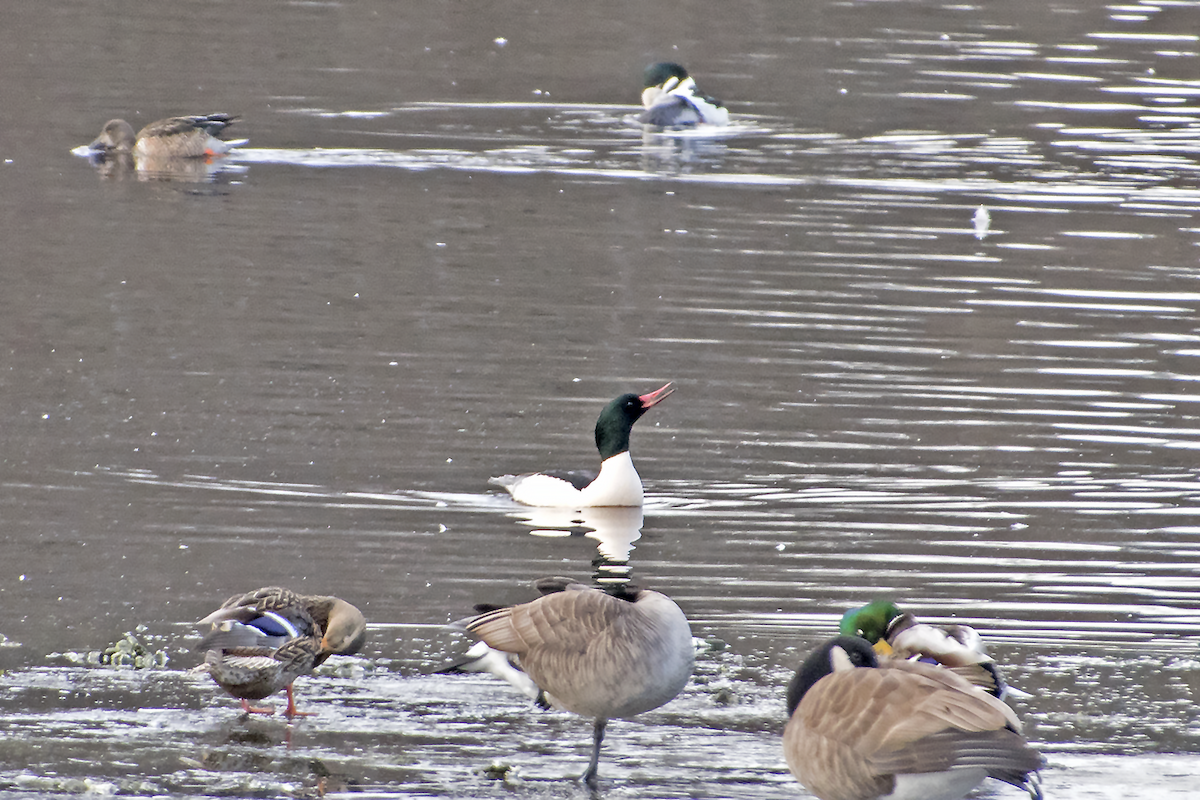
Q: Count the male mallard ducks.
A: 1